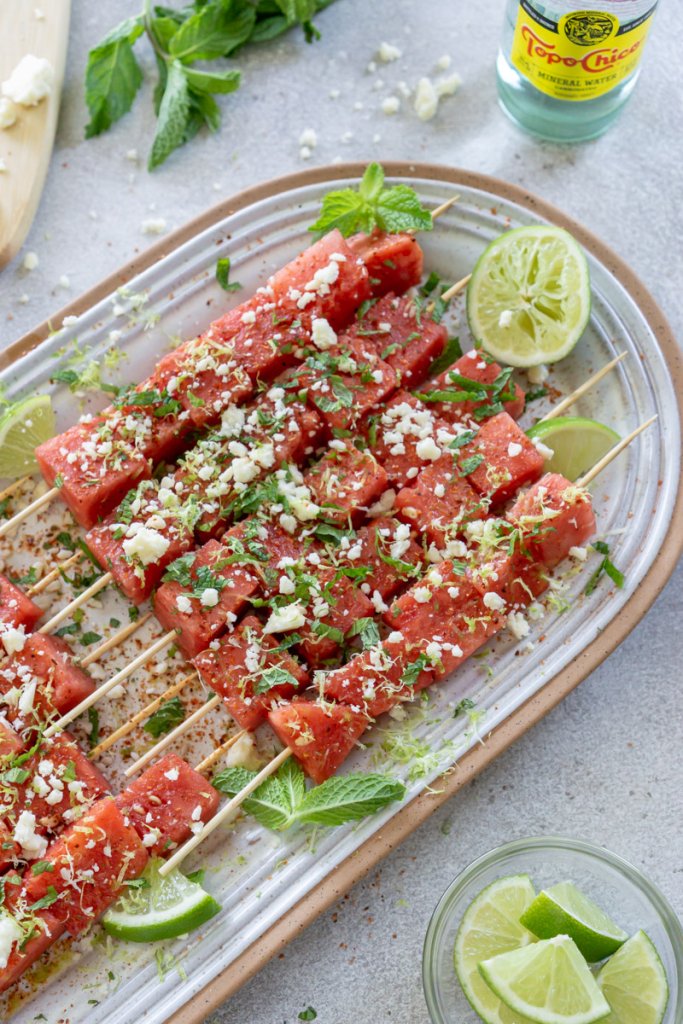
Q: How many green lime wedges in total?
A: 7